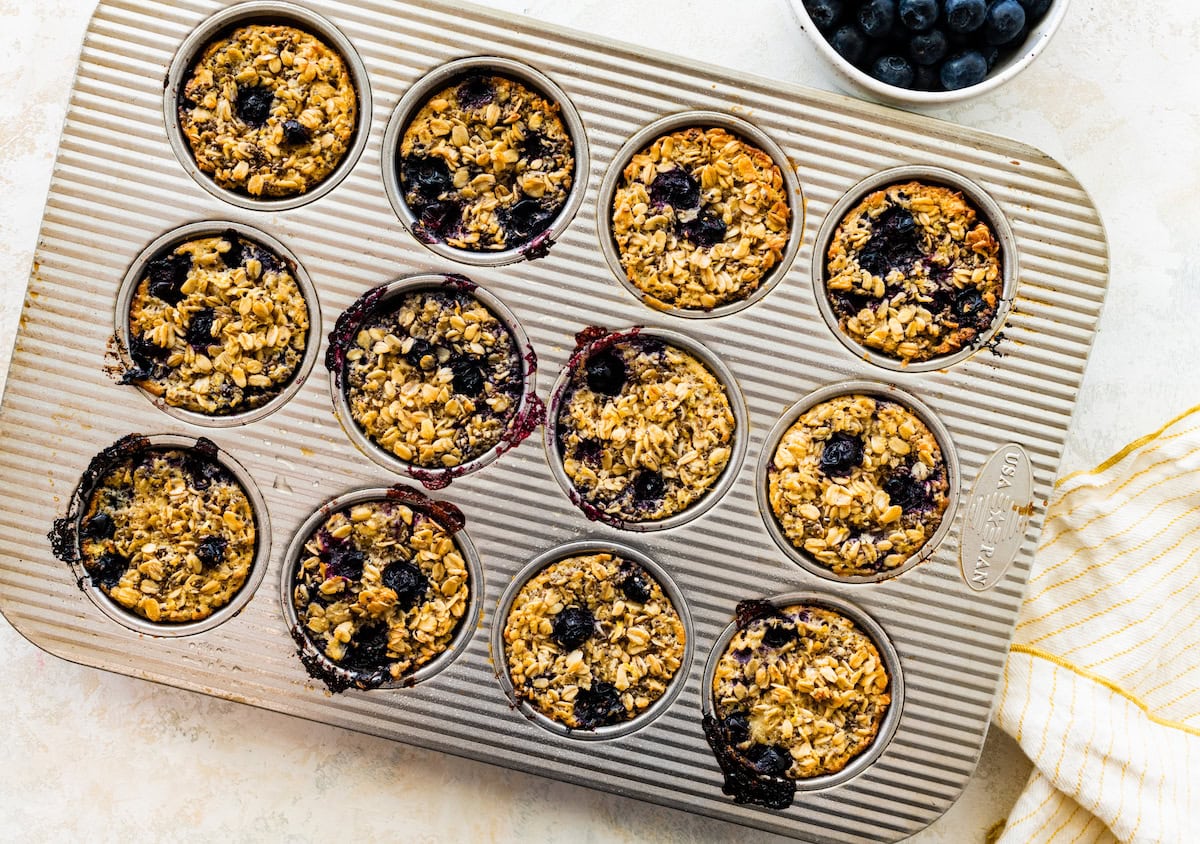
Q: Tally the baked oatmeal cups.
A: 12